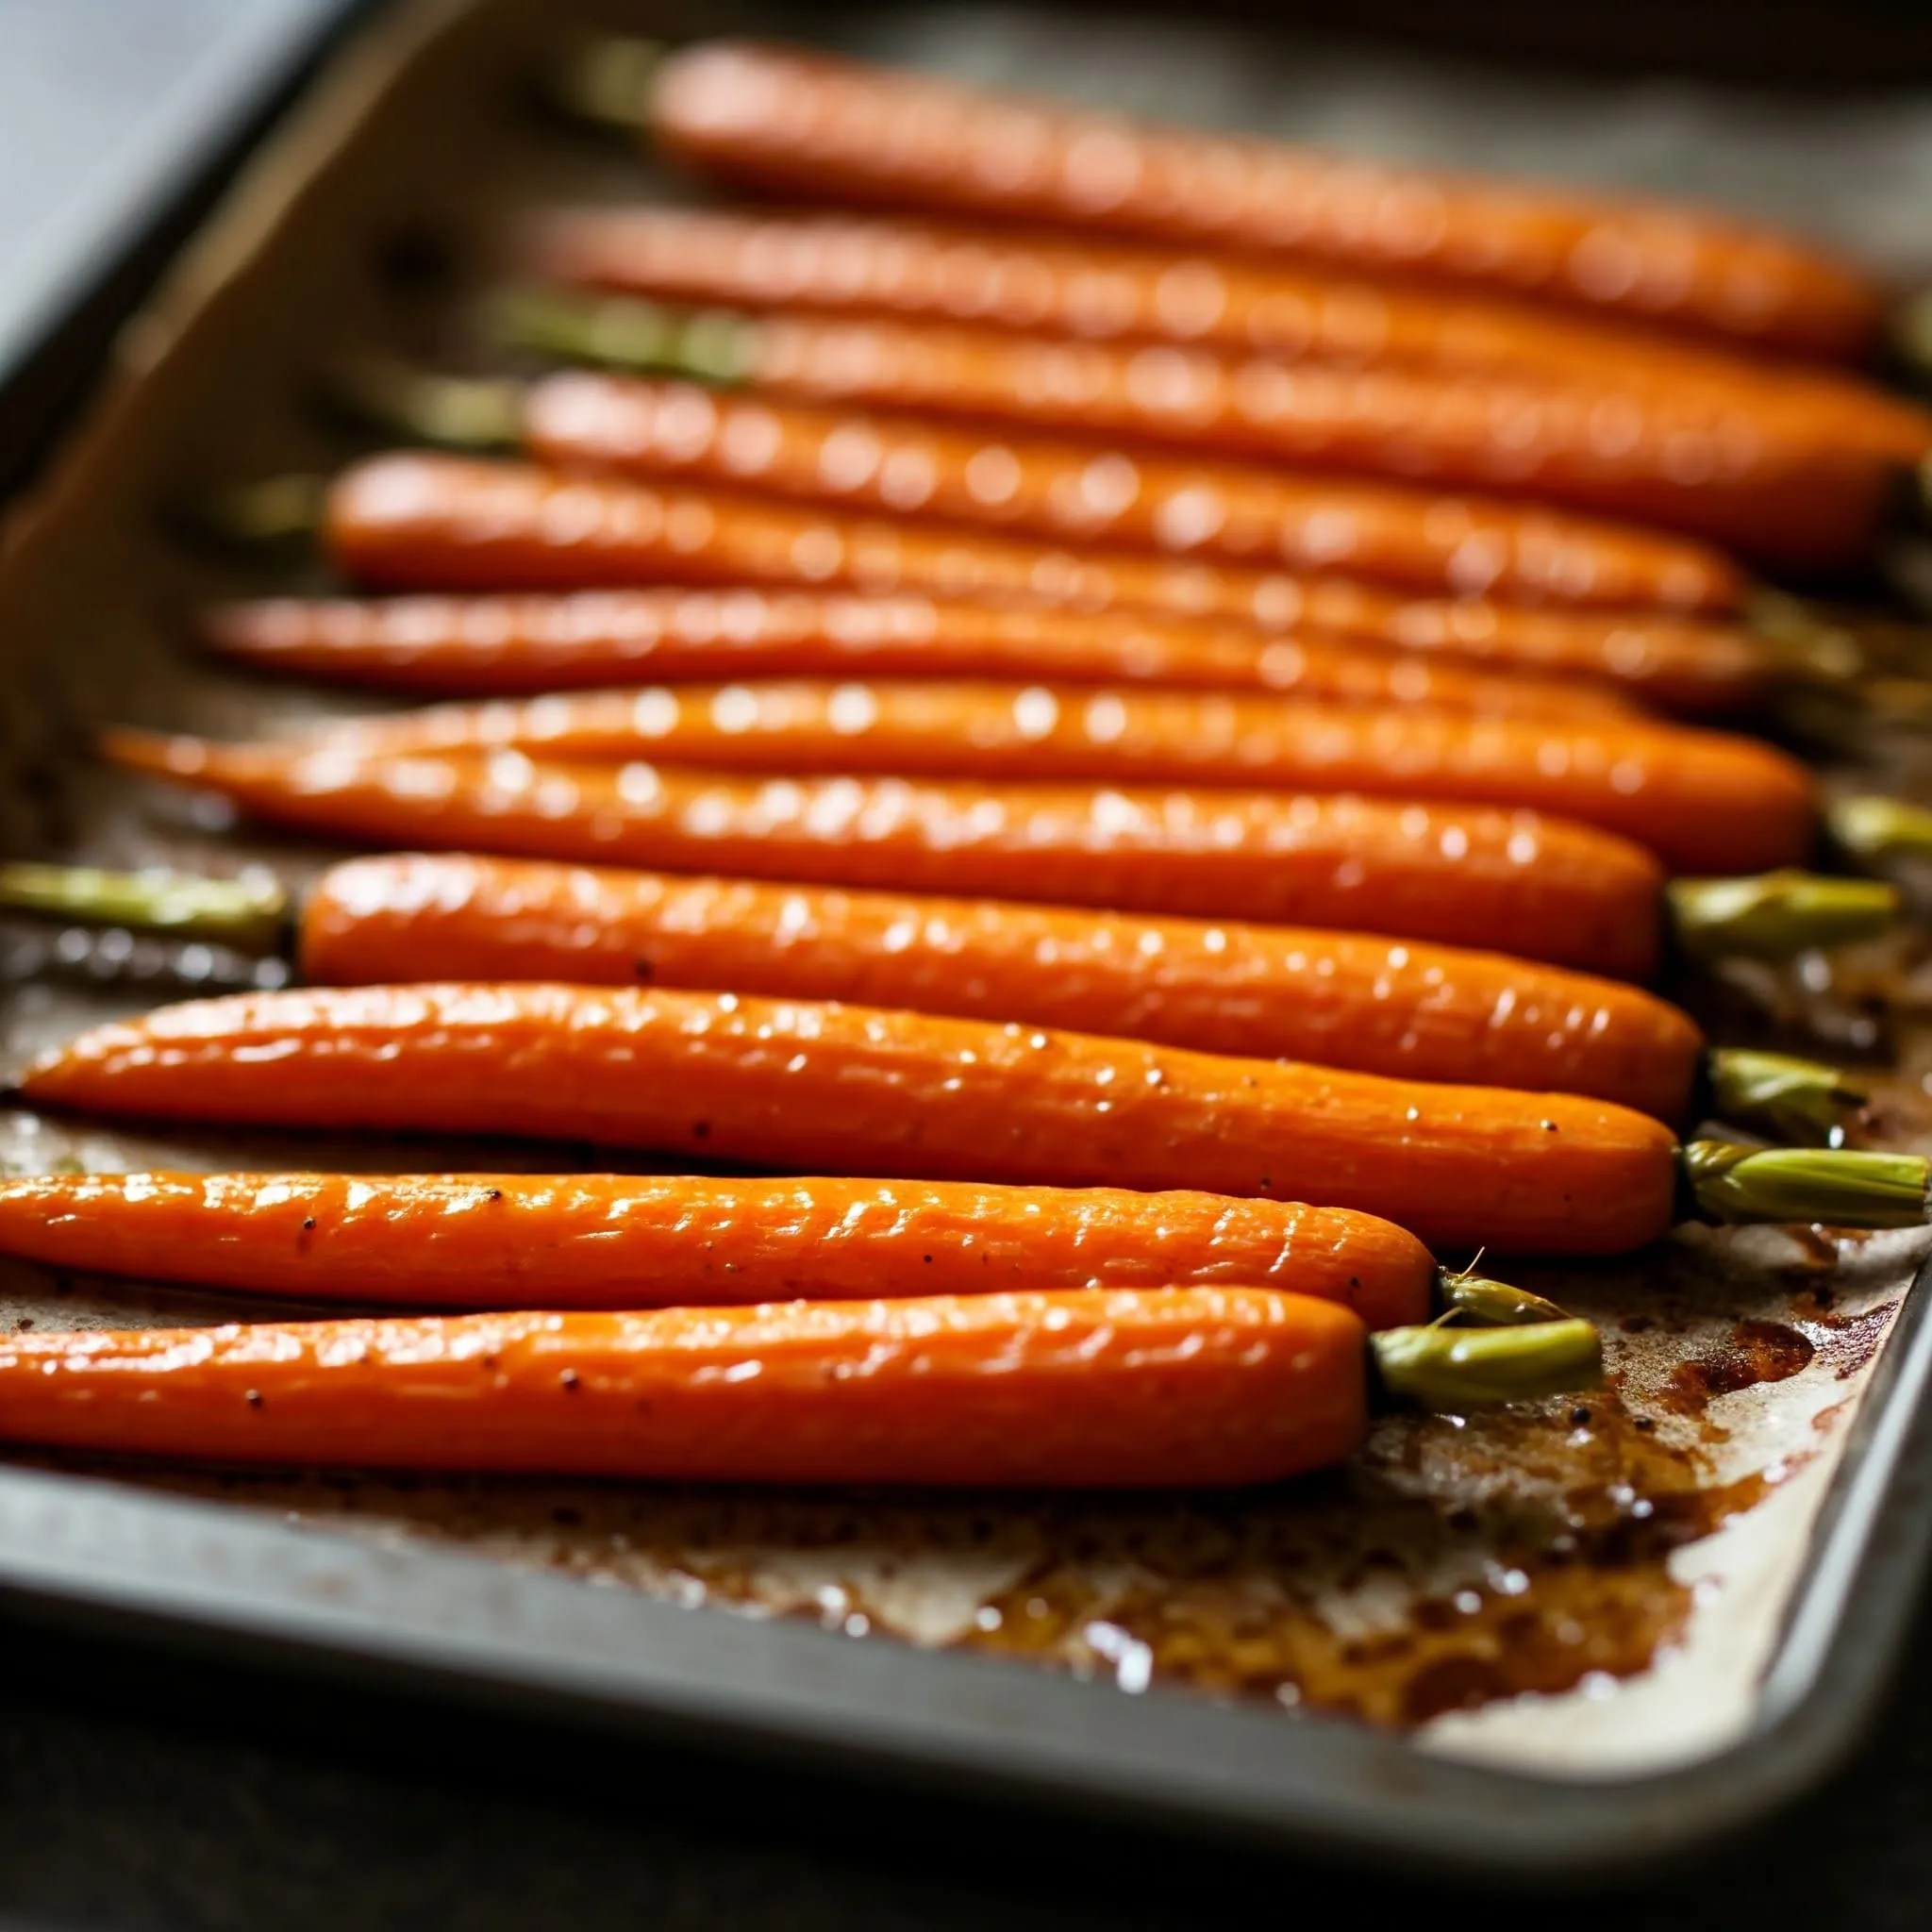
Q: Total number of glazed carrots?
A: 12